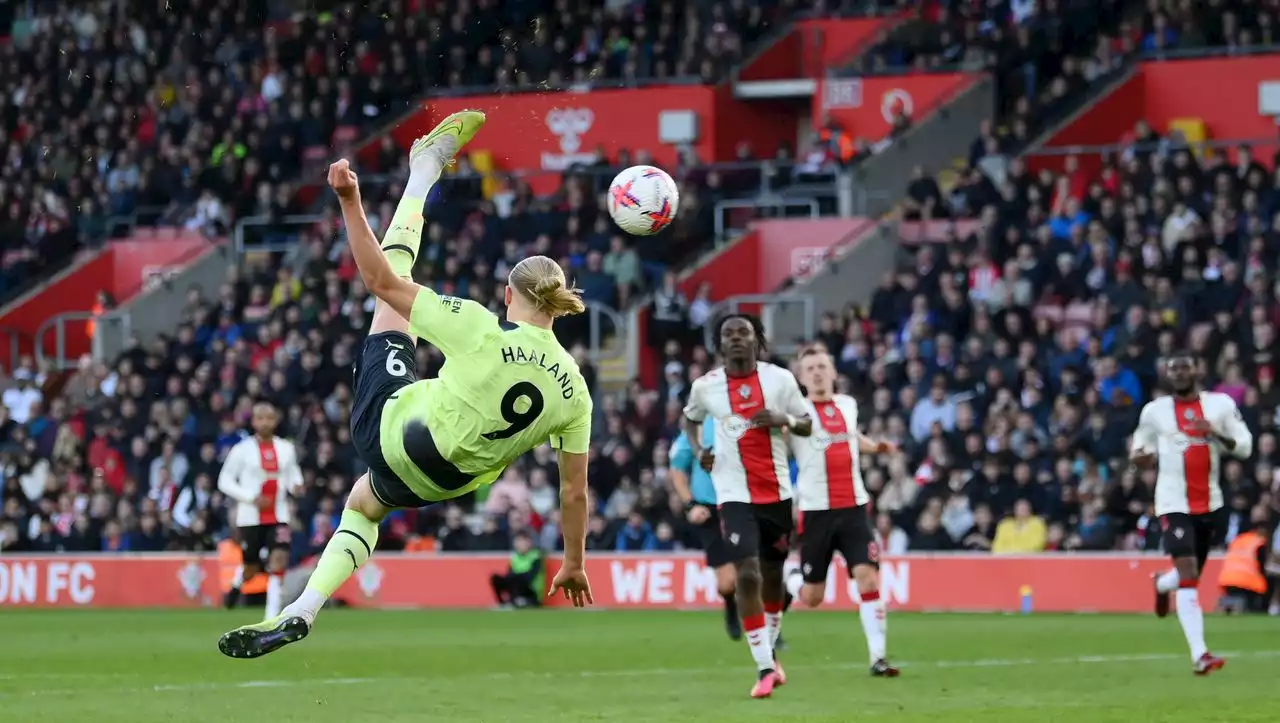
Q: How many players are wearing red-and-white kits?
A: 4